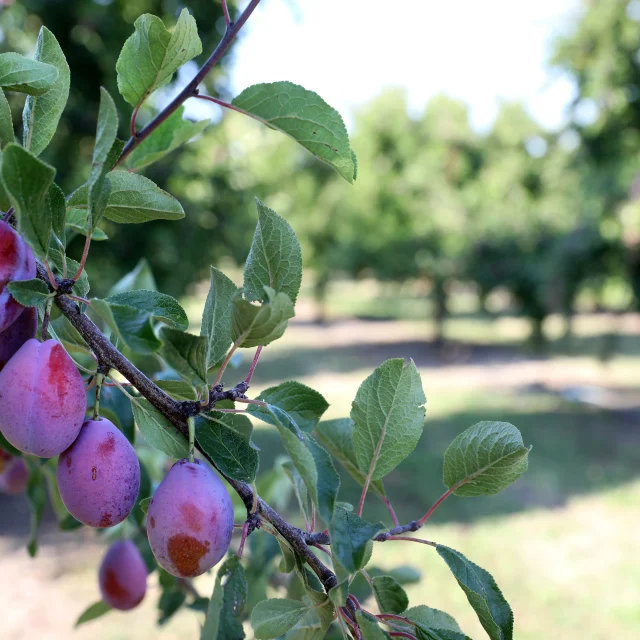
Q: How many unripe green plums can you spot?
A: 0